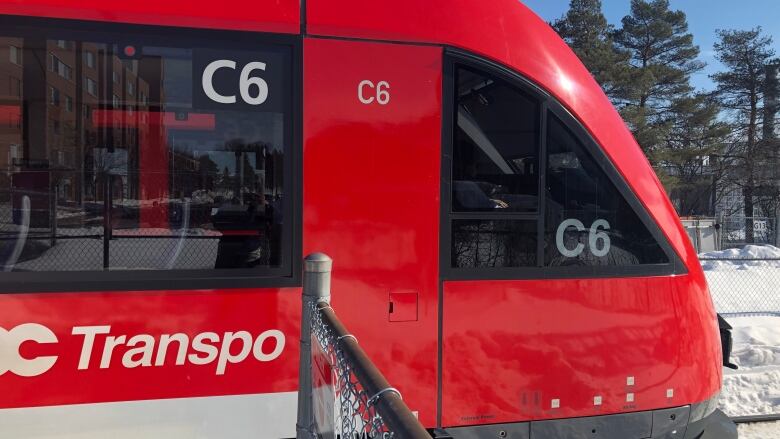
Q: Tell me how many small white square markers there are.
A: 5